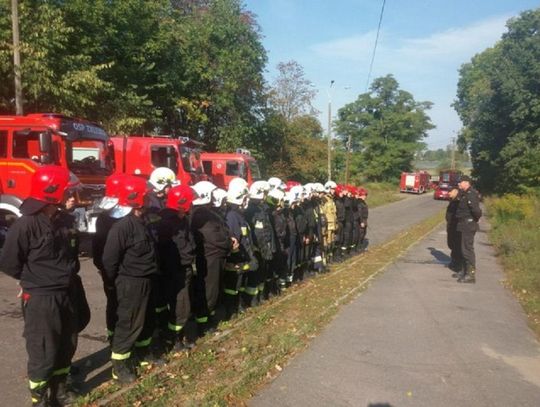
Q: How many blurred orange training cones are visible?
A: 0